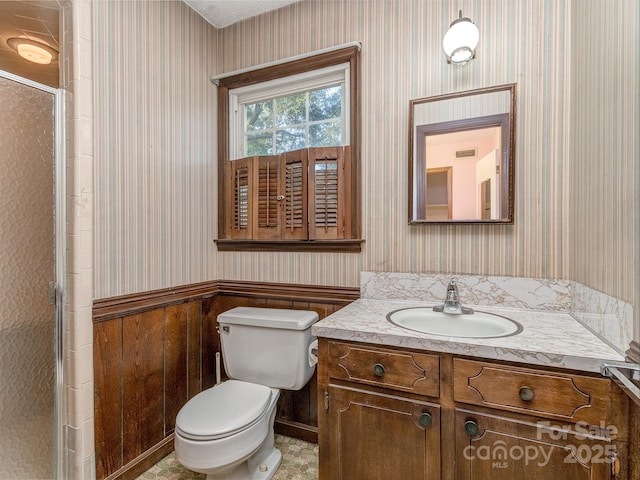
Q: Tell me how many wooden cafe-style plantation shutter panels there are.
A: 4